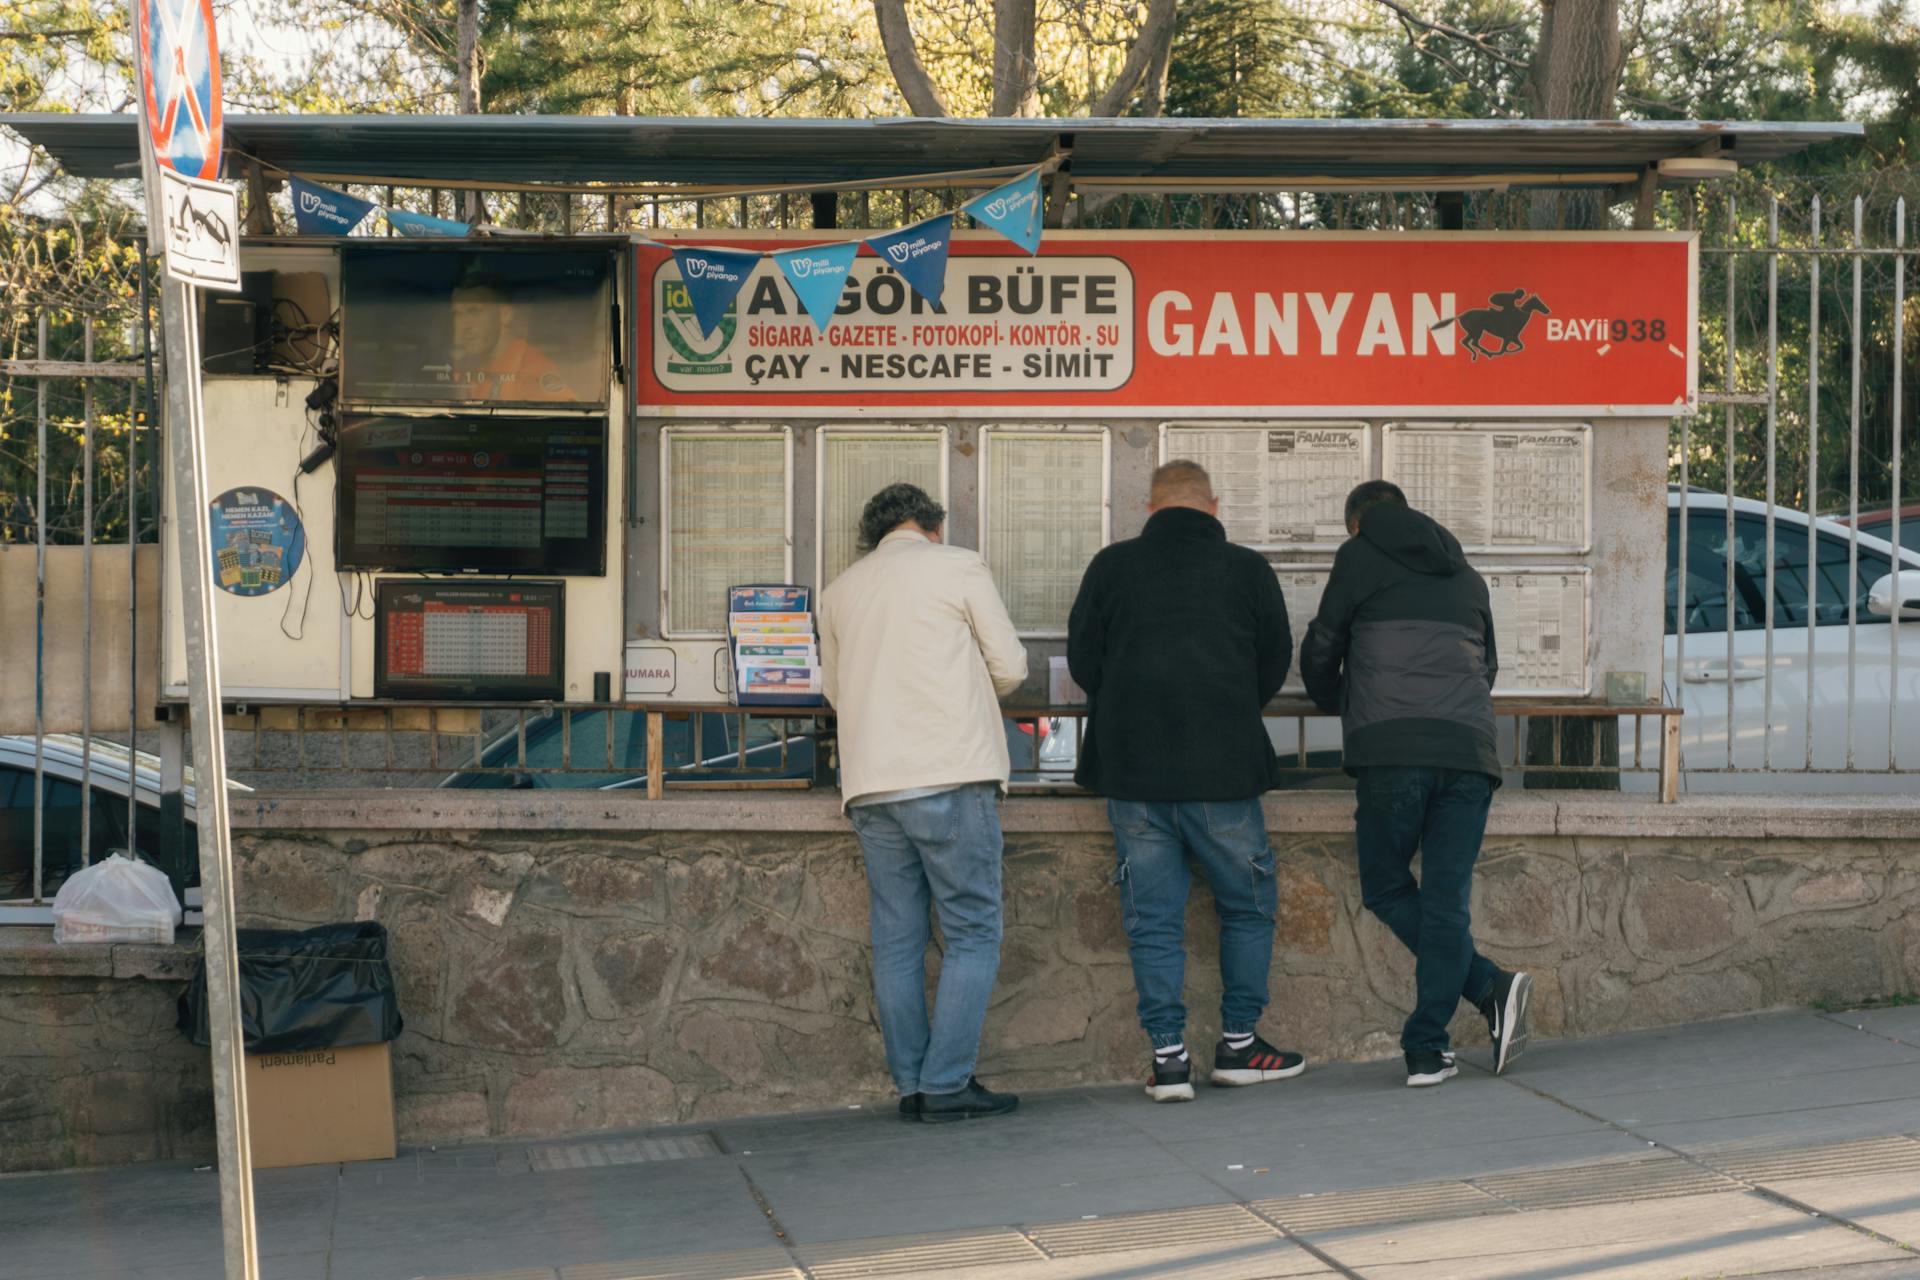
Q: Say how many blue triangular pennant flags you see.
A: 6